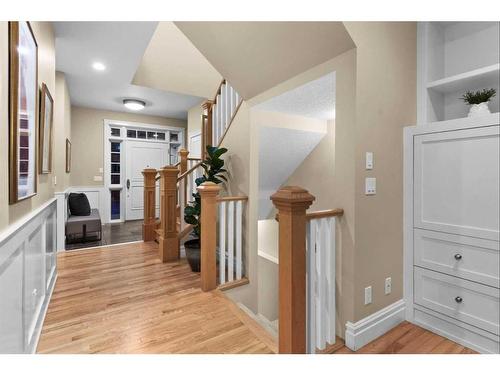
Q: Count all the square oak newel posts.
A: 6